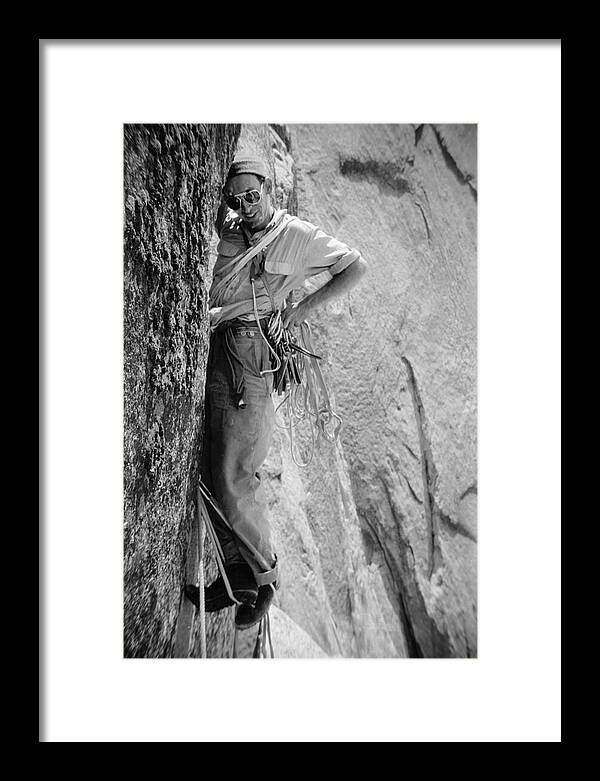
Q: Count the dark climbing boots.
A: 2